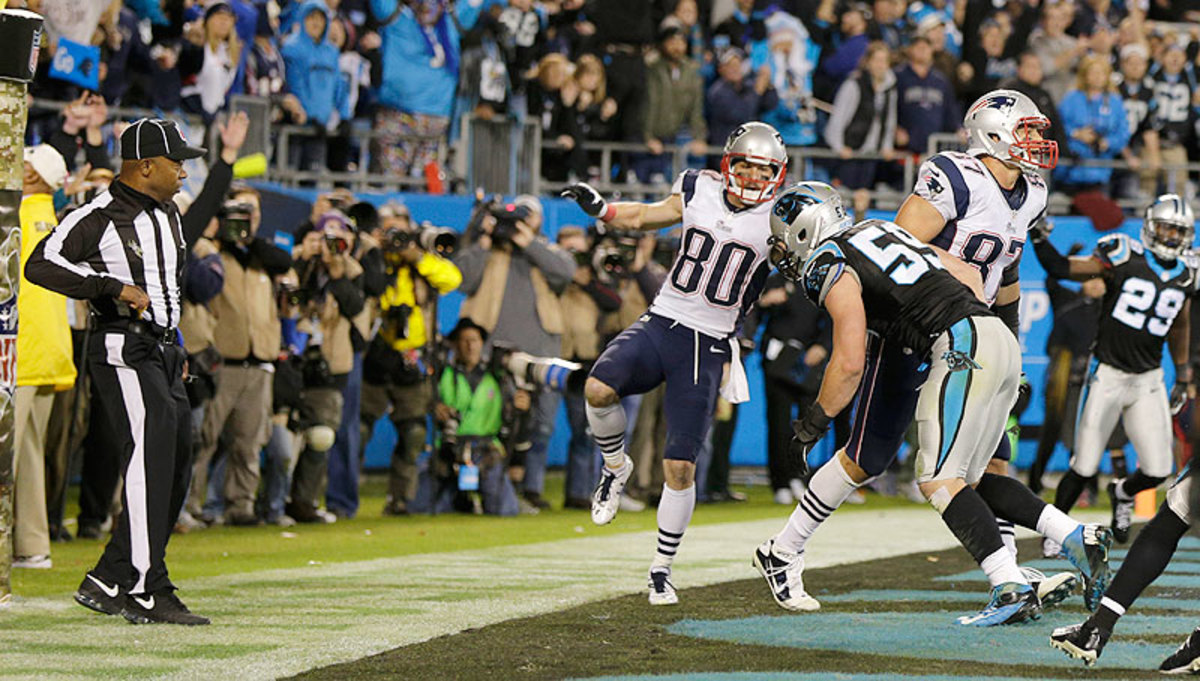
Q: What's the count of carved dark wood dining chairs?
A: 0